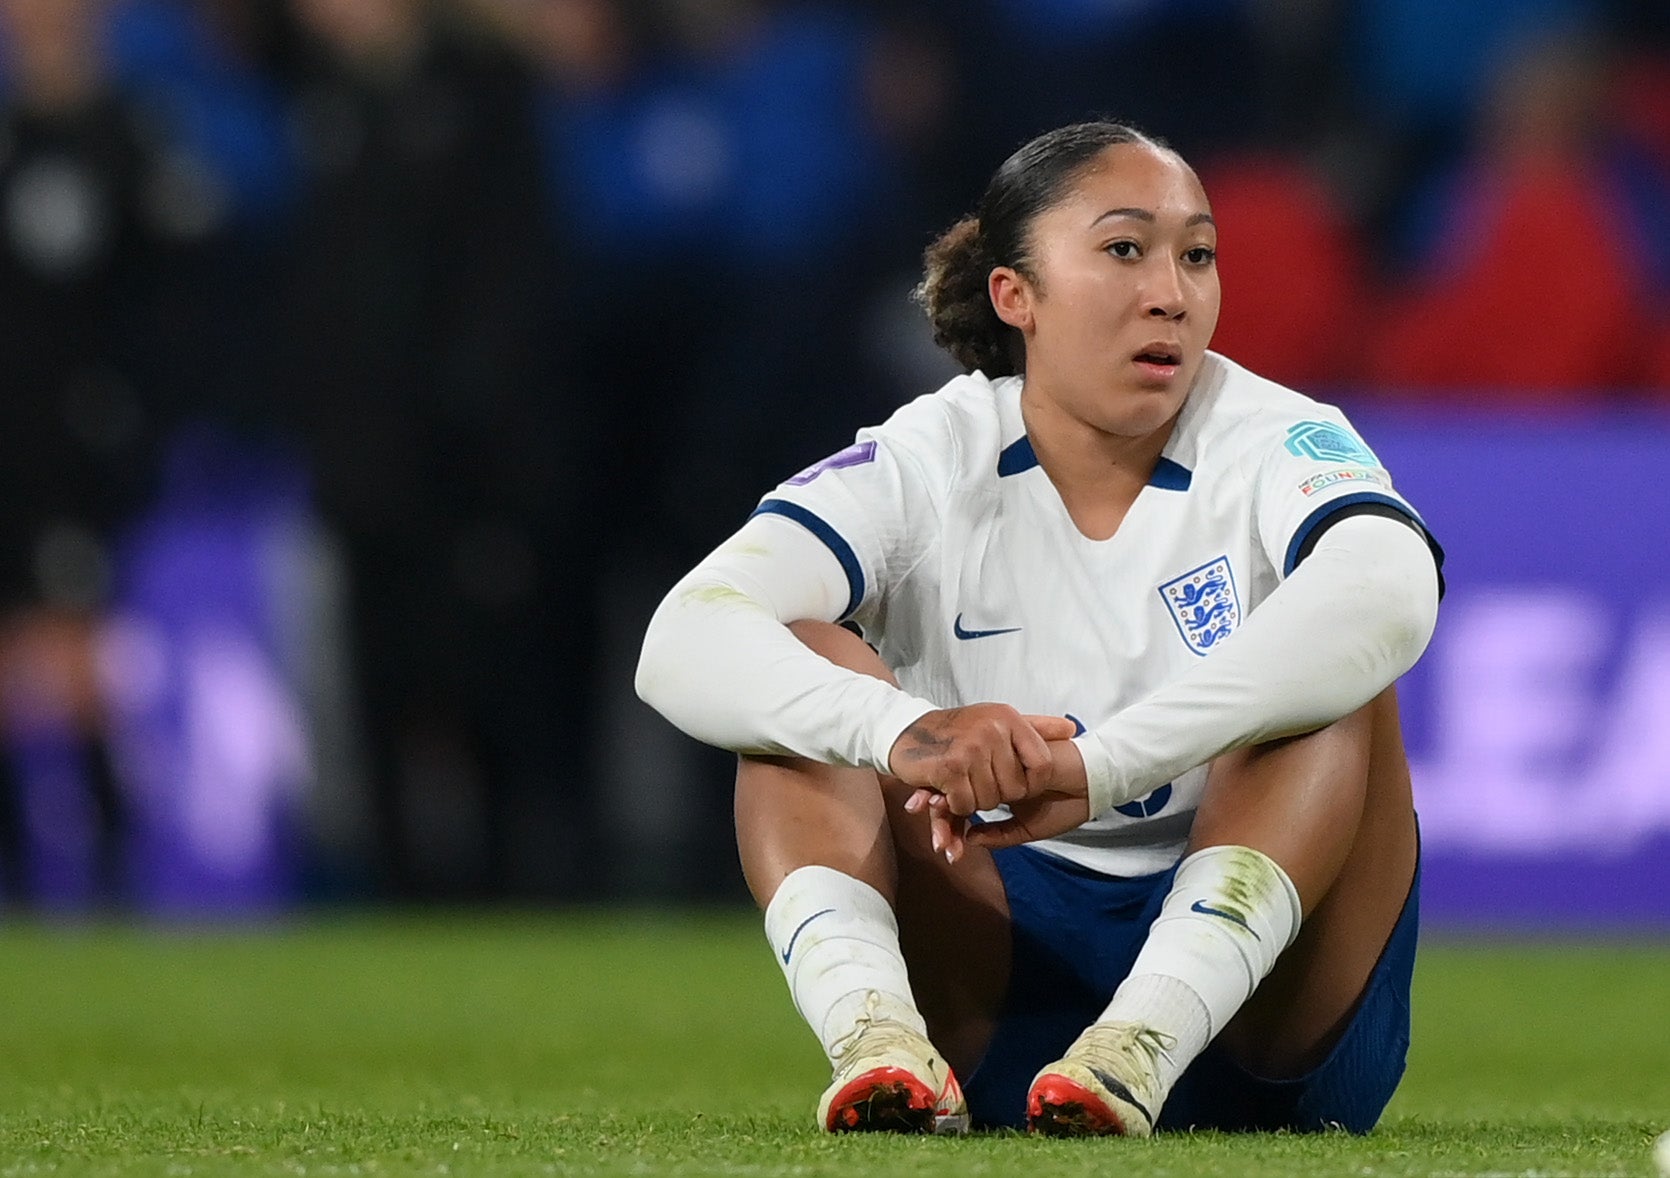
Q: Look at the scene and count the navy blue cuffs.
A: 2